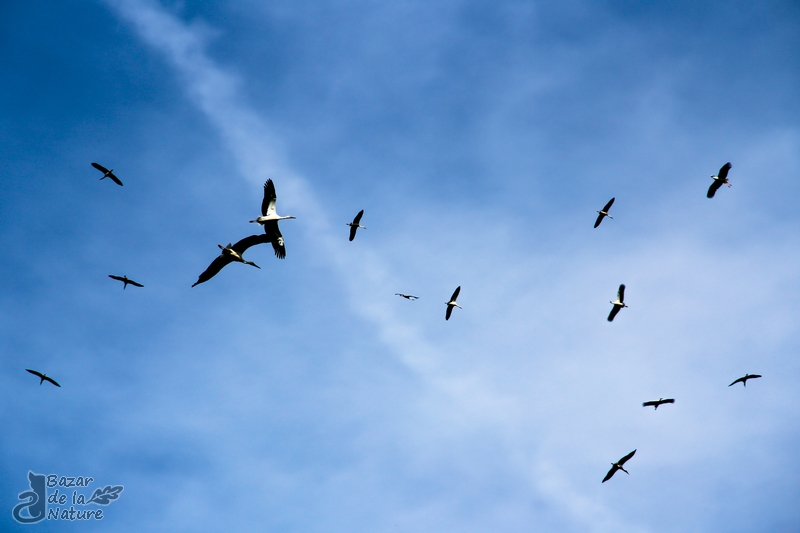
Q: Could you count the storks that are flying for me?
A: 14